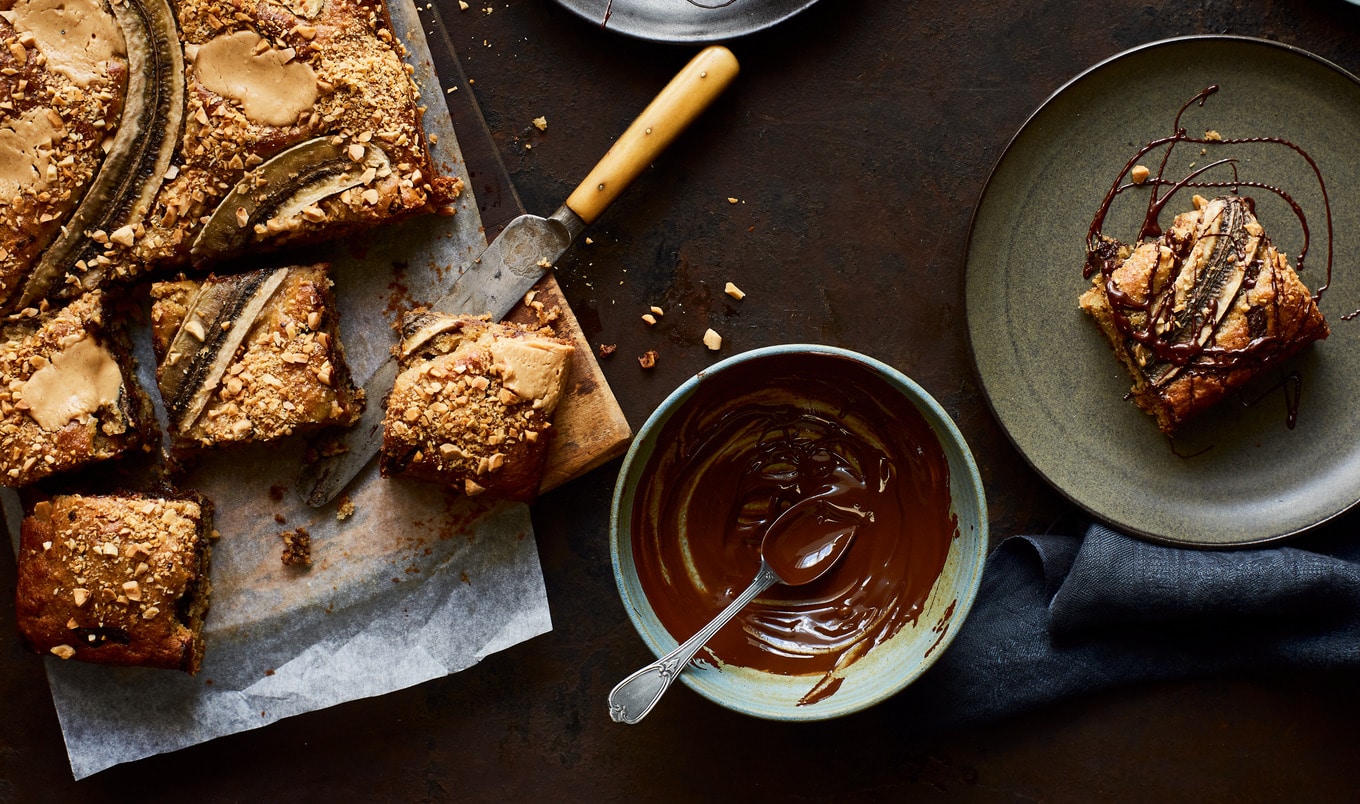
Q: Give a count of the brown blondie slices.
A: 5